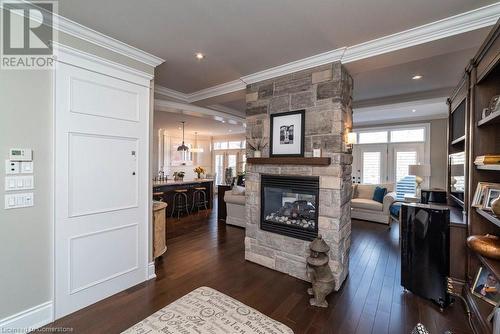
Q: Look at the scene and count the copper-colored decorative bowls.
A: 1